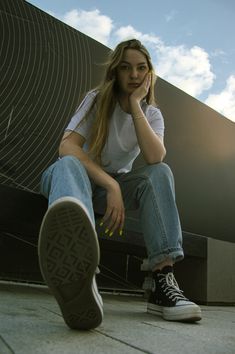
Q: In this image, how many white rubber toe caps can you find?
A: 1